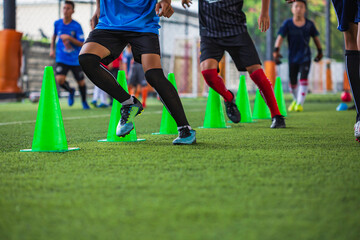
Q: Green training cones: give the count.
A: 7